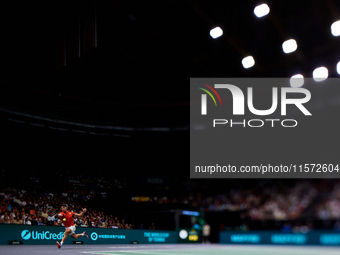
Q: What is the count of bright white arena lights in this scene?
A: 8